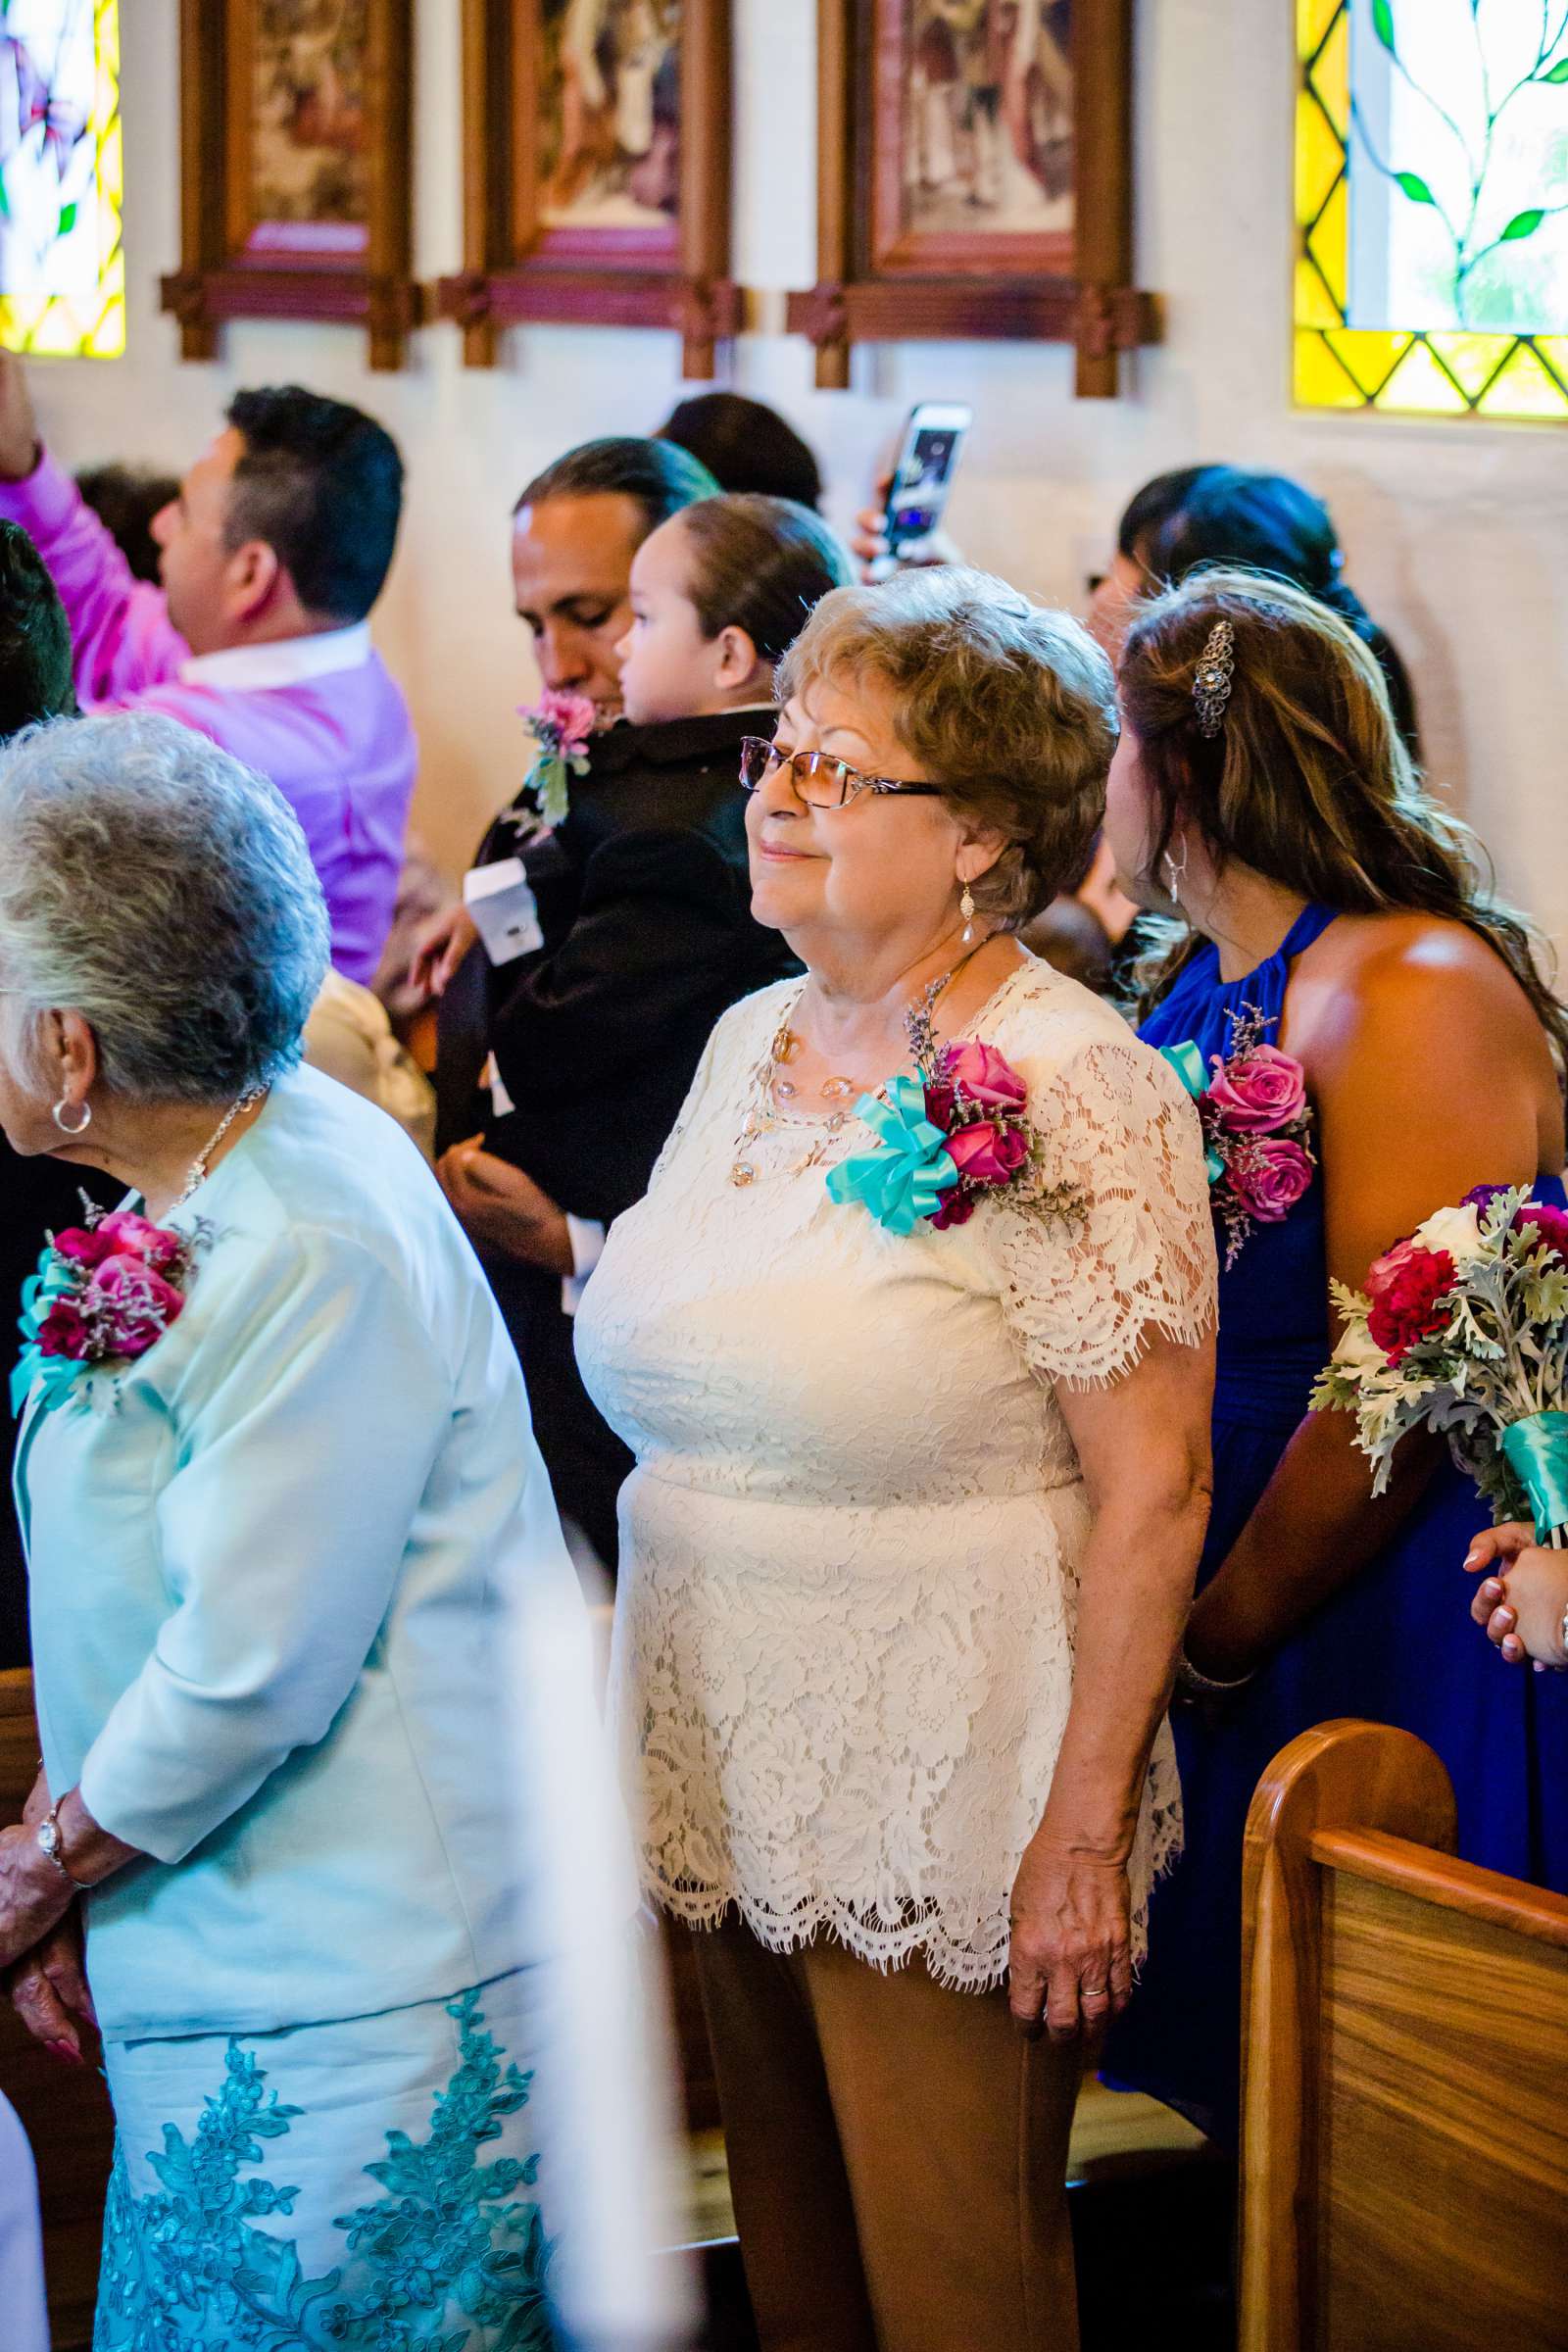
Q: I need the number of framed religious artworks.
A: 3